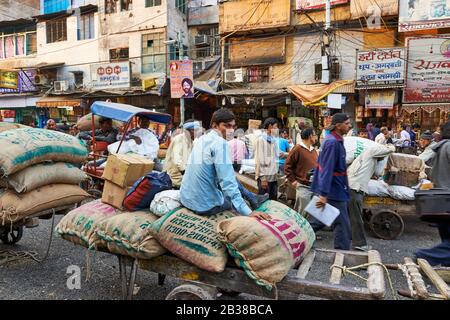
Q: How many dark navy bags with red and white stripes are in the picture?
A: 1